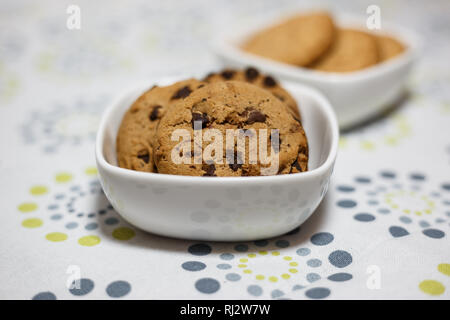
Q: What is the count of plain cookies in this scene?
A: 3